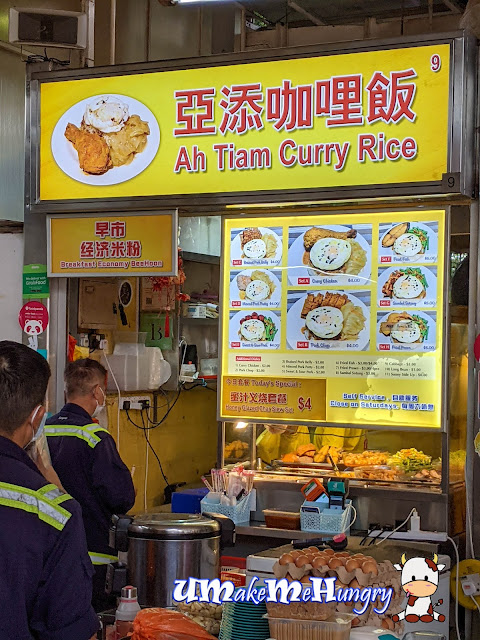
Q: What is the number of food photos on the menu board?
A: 8